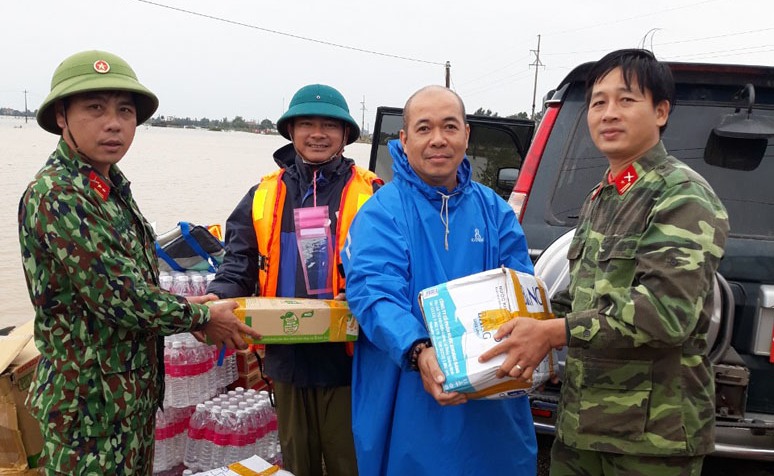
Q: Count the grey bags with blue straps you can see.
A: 1